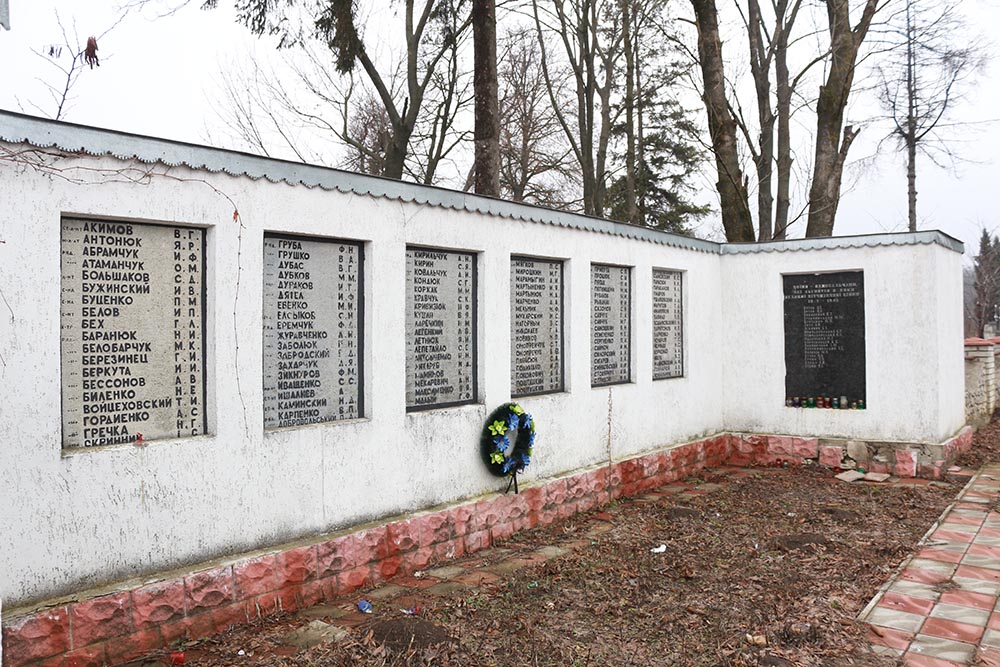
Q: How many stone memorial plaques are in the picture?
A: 7